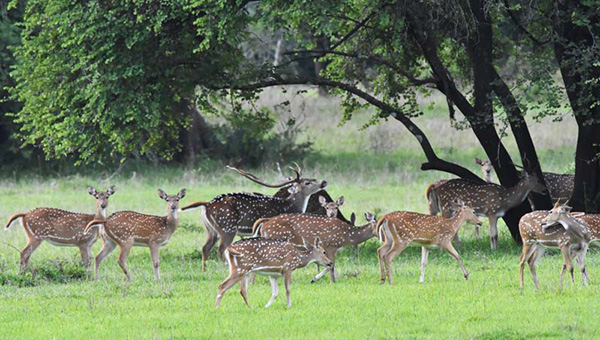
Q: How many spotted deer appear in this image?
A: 12